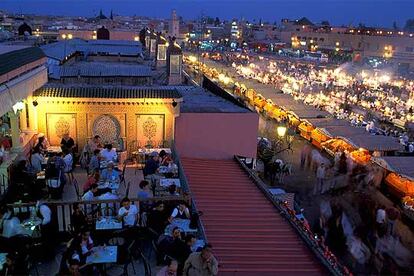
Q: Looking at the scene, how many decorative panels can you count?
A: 3